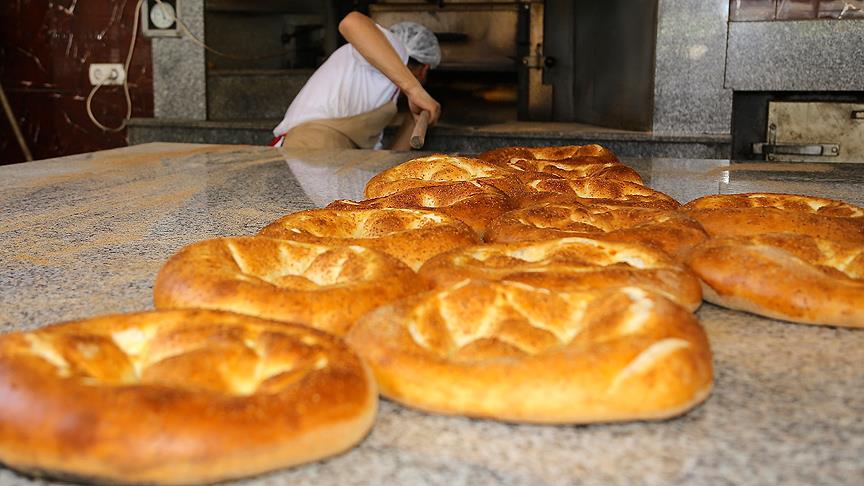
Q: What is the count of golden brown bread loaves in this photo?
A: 13